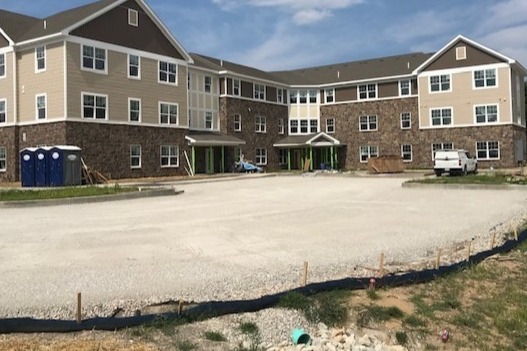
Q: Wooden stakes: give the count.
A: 8